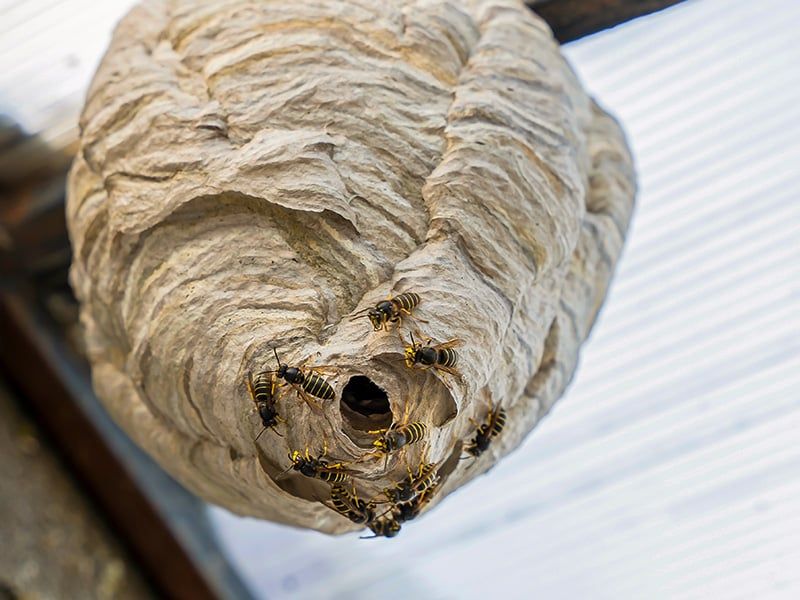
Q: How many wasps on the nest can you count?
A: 11